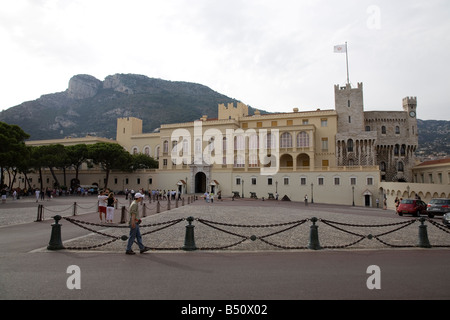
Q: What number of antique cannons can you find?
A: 3